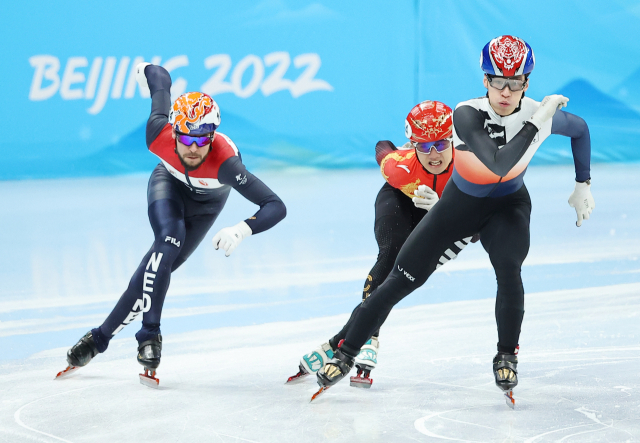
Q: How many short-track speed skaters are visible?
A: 3